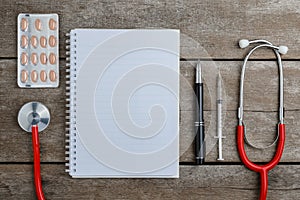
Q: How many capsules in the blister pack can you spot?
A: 15